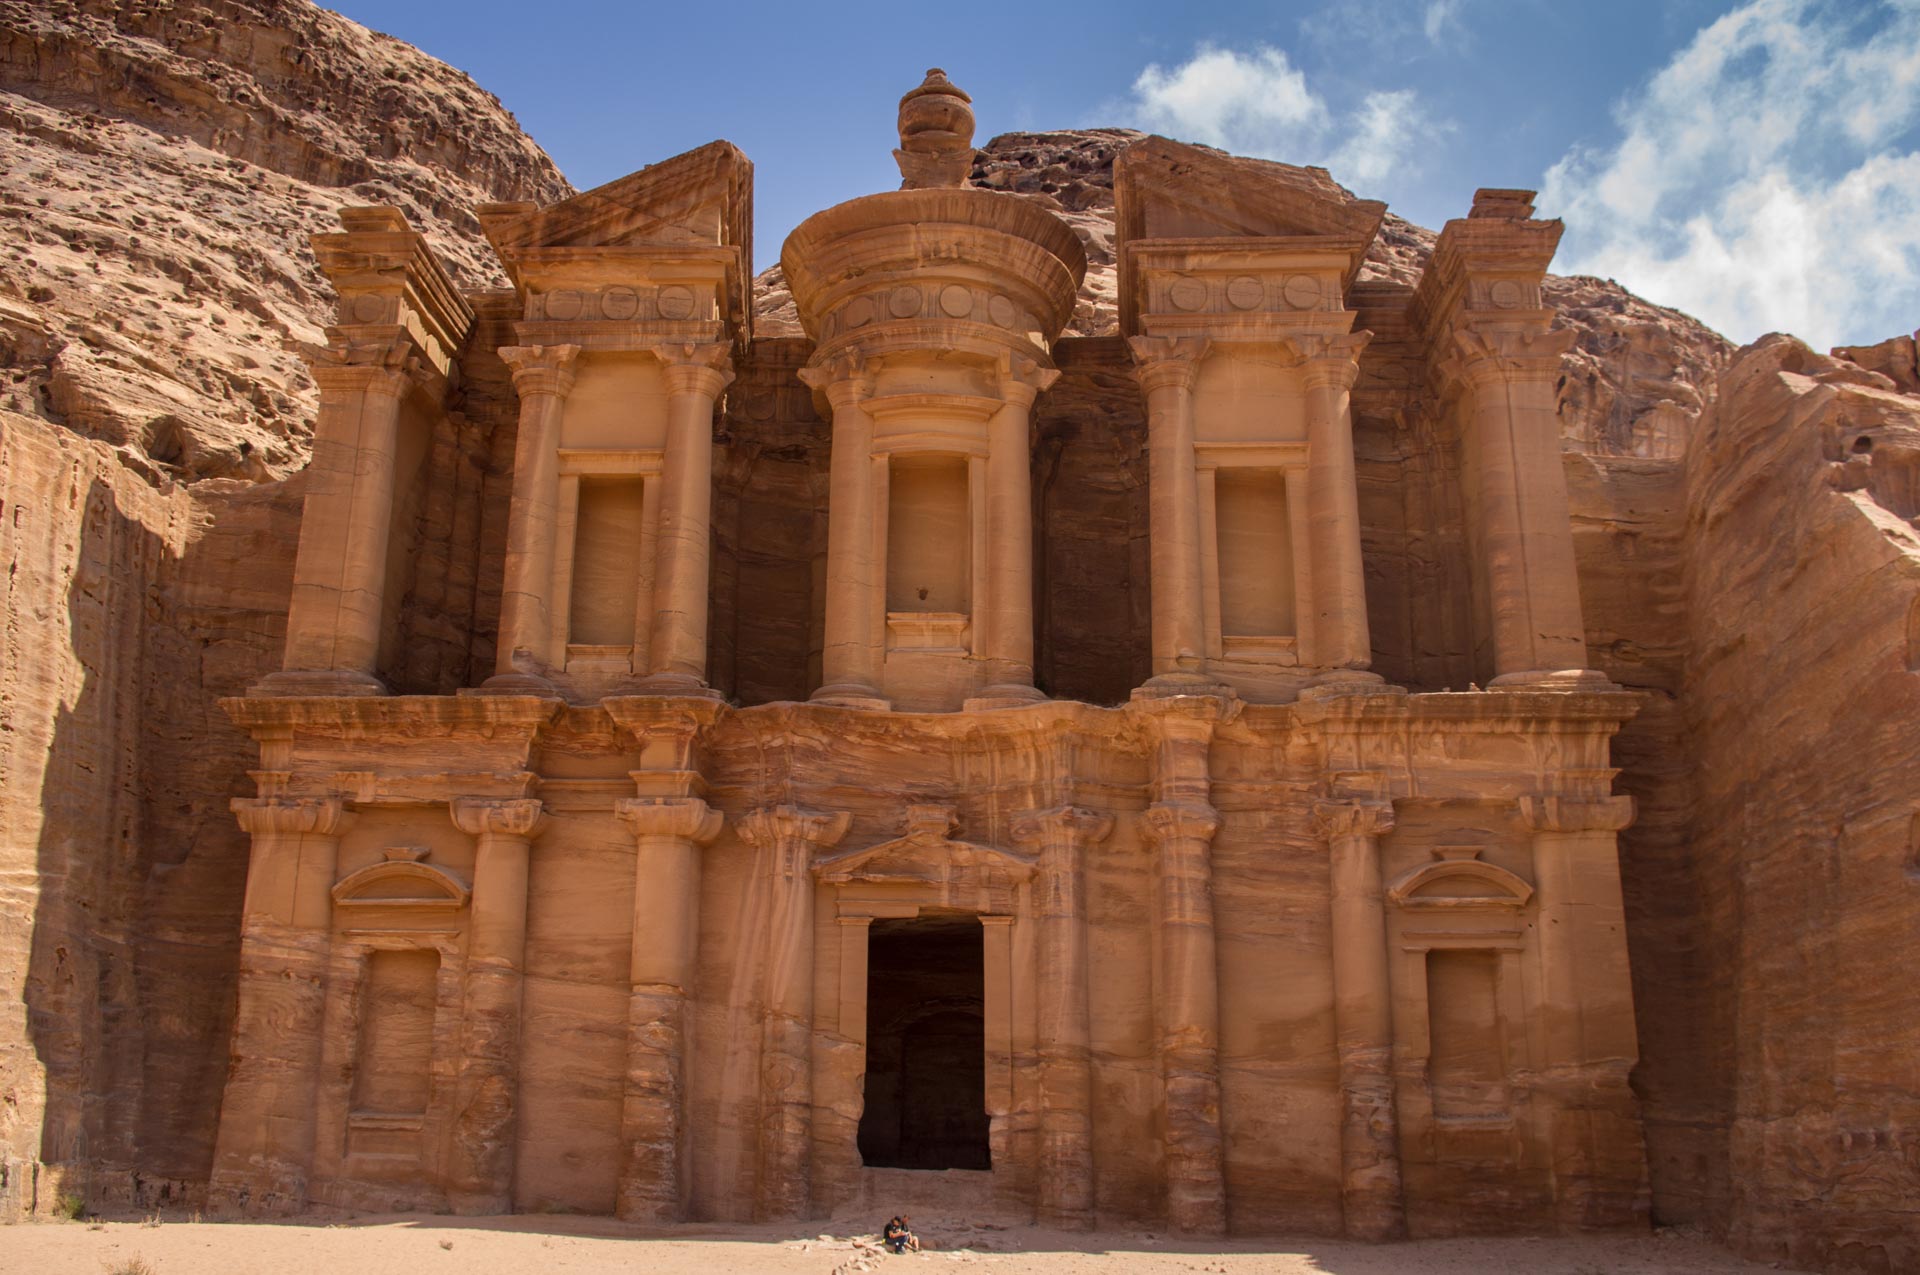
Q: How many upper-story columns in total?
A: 8